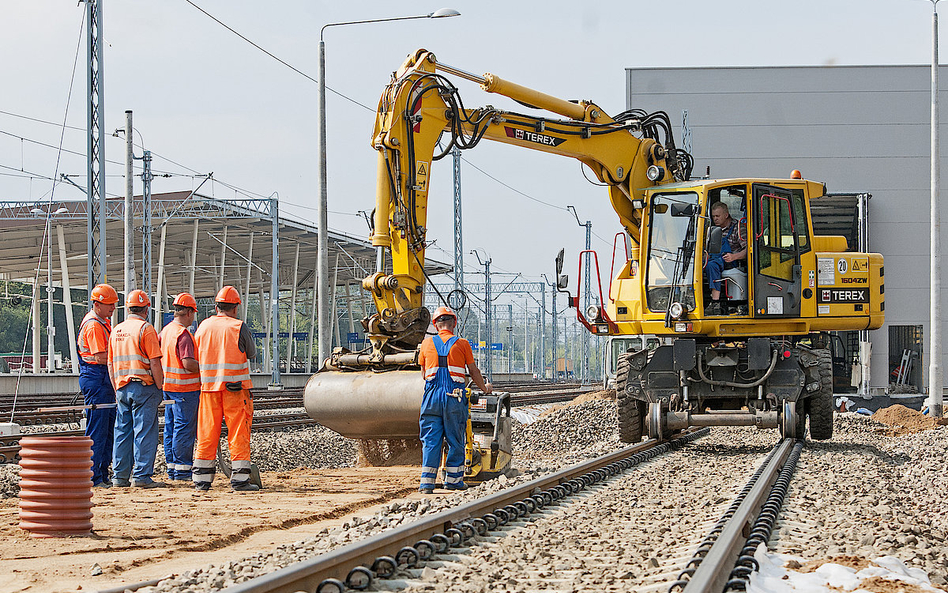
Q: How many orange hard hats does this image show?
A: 5